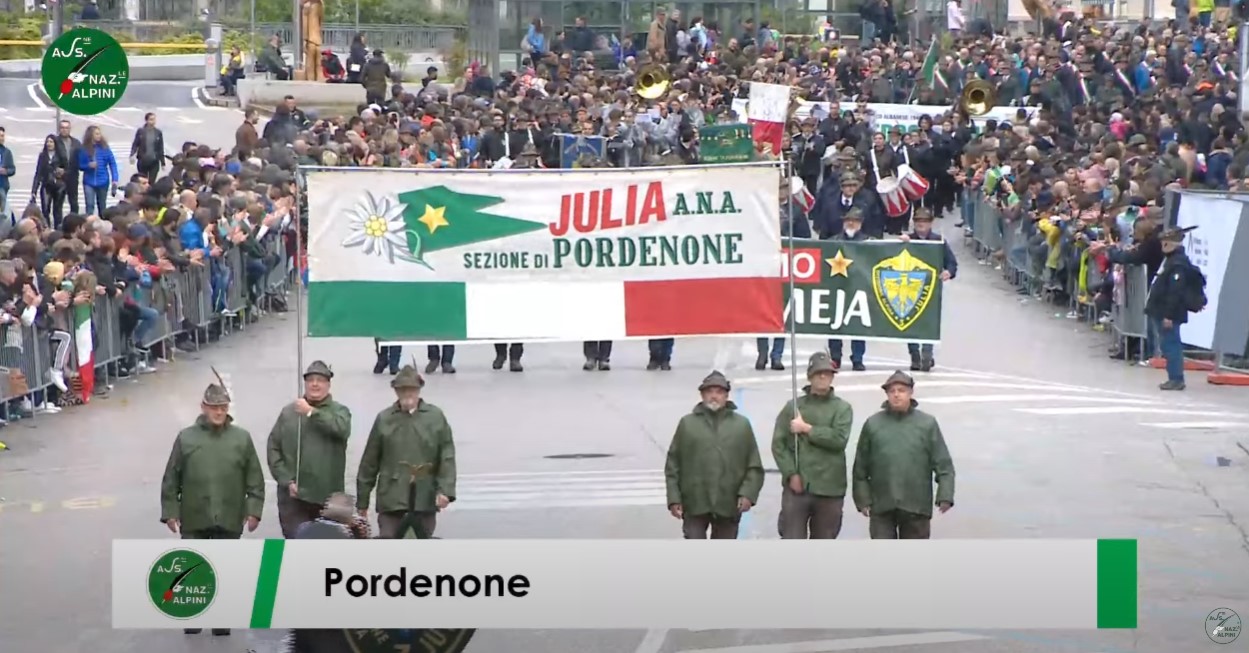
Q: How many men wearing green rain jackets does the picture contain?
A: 6